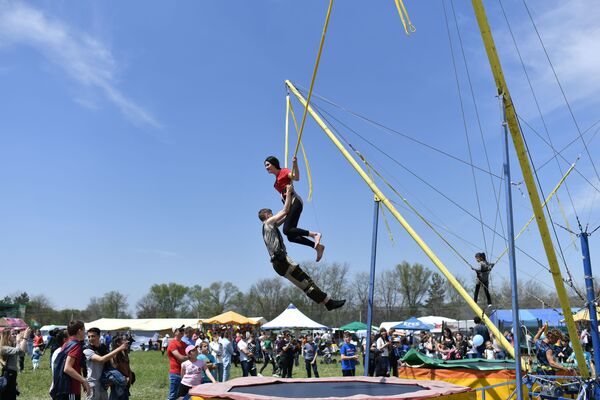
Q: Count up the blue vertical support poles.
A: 3